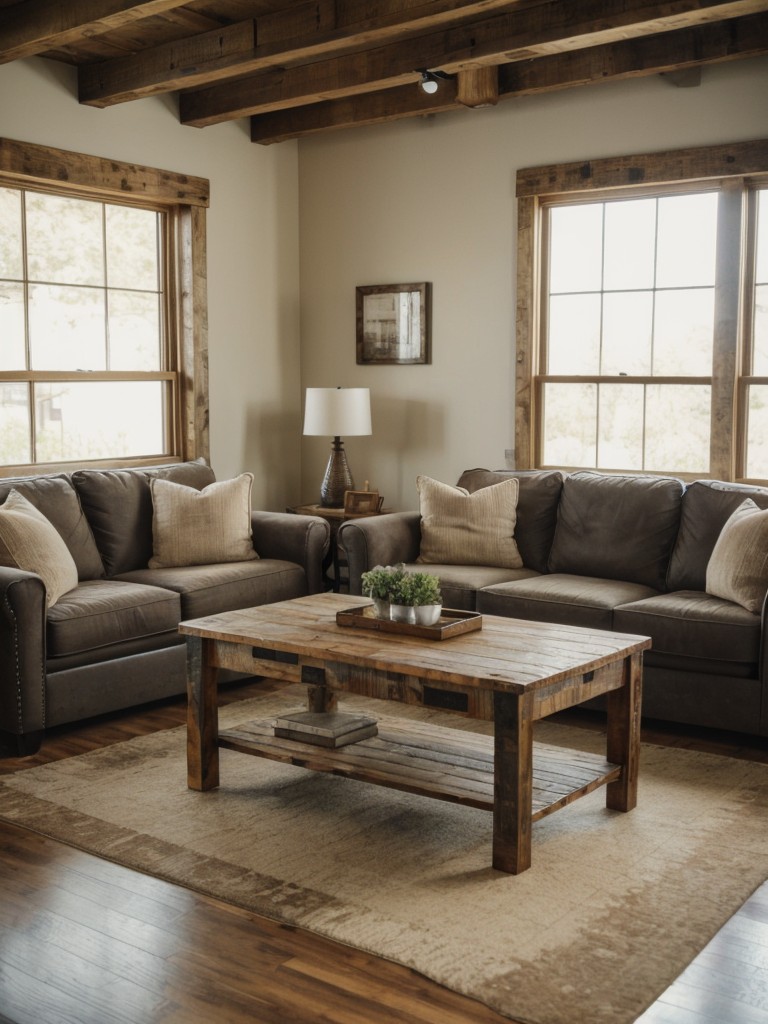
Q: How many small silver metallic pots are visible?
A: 3